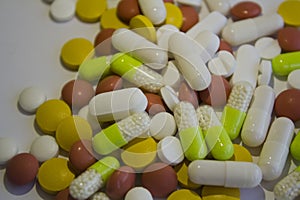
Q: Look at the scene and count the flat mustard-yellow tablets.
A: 14